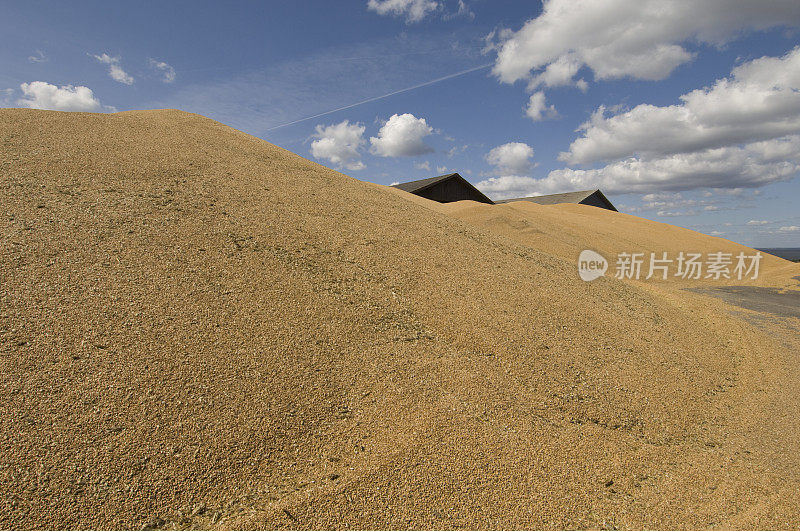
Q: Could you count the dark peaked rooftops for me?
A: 2